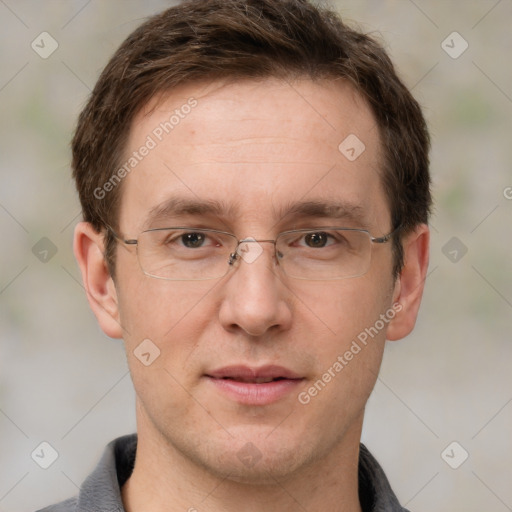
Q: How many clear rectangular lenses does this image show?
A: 2